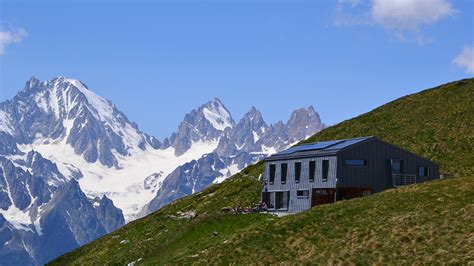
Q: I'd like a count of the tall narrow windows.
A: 5